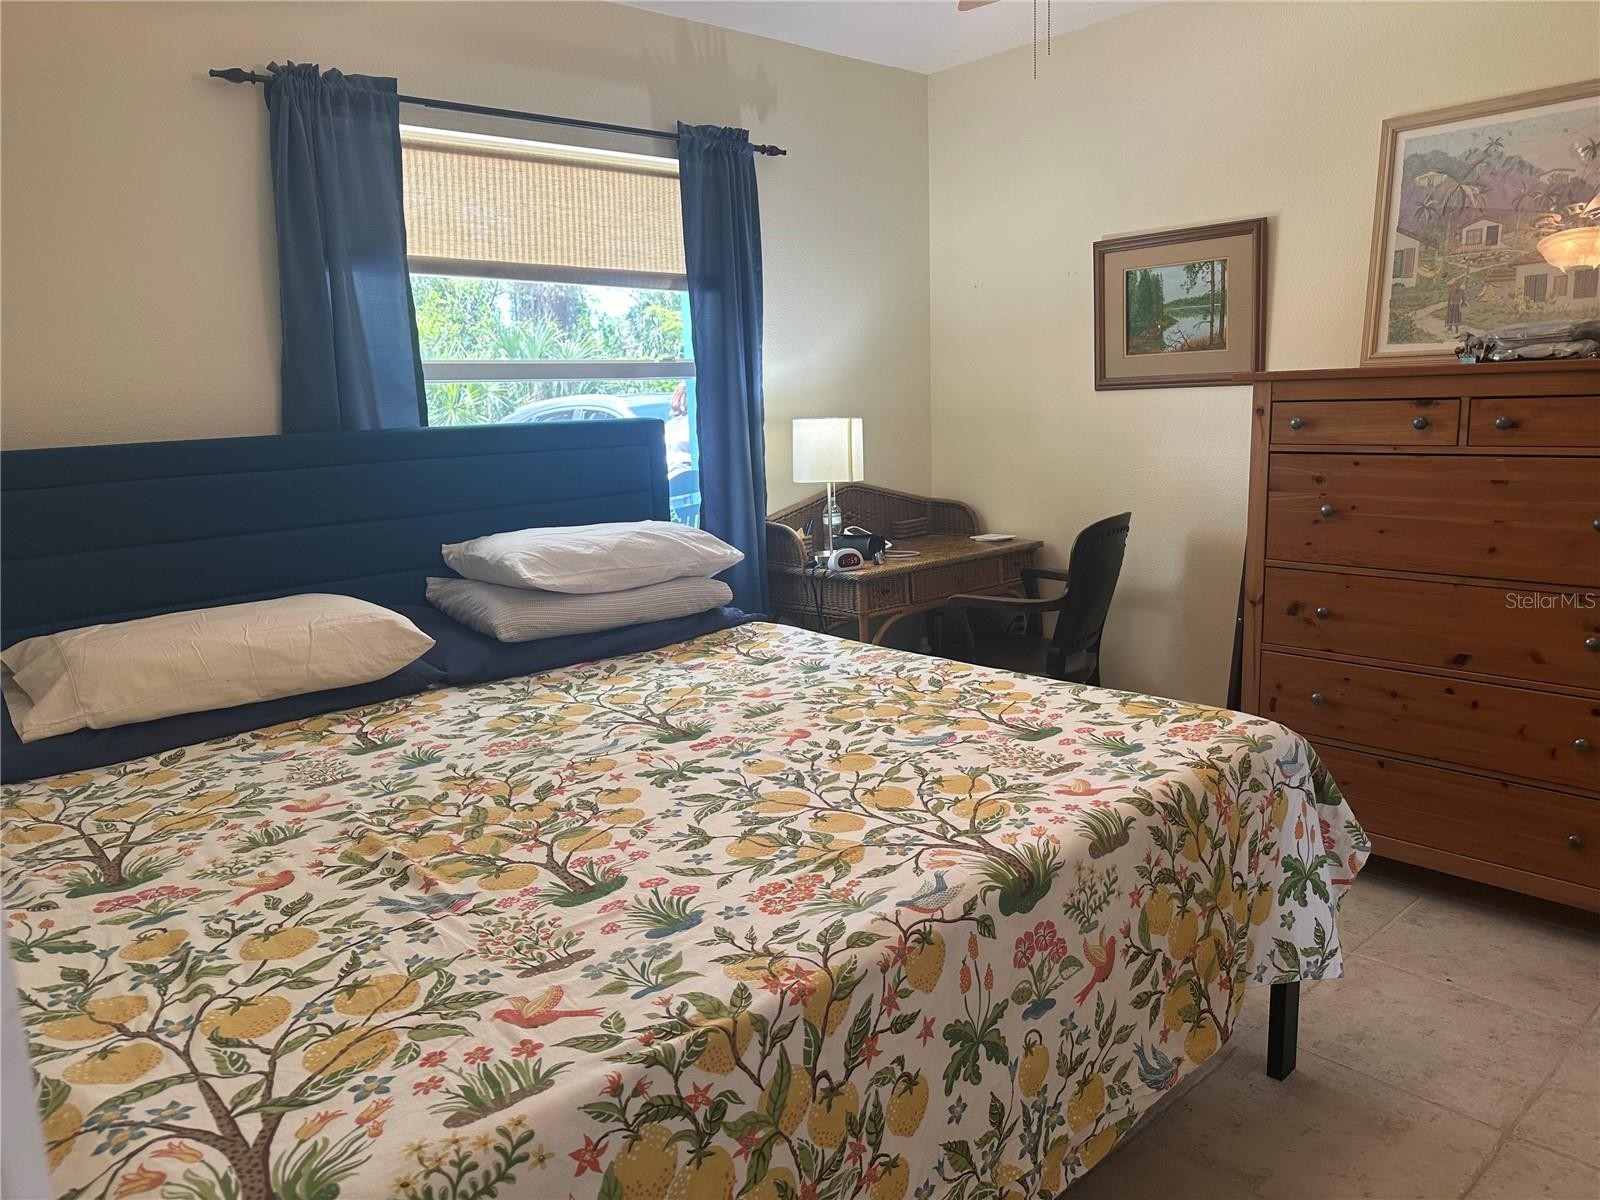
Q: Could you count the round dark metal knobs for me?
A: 10